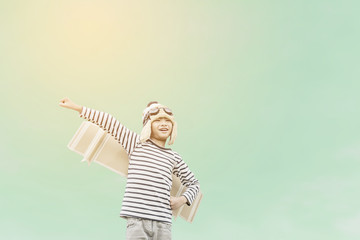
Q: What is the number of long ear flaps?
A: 2